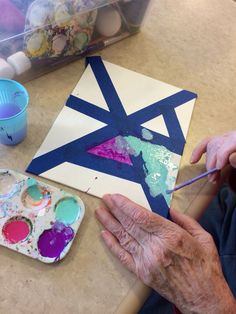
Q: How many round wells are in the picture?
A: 5